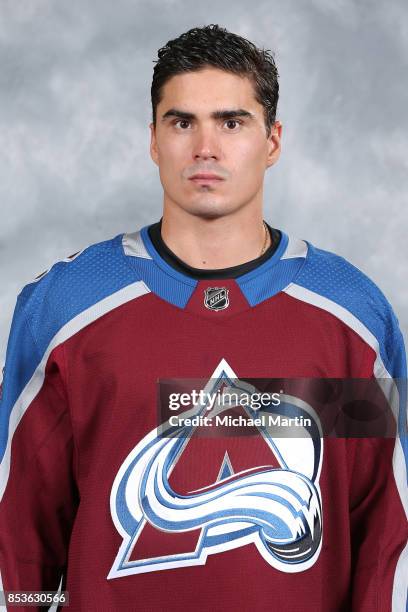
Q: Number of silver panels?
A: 2